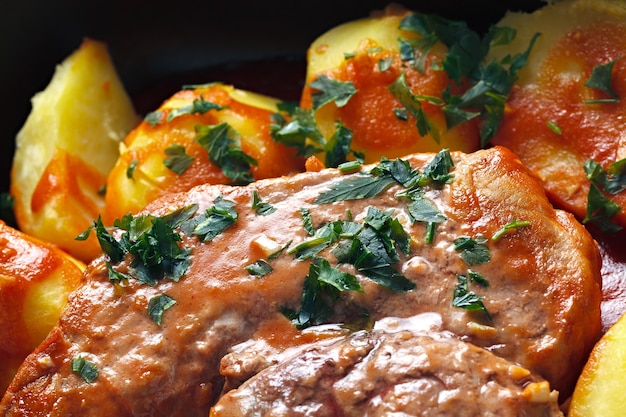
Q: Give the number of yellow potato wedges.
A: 6